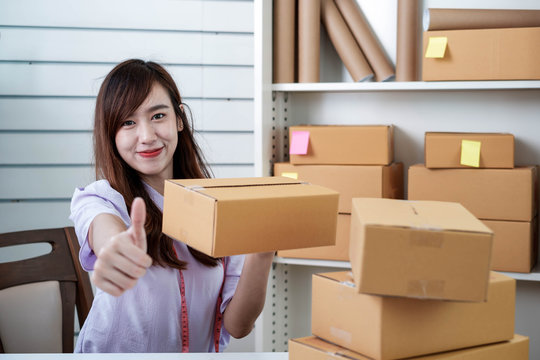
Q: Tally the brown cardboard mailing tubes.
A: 6